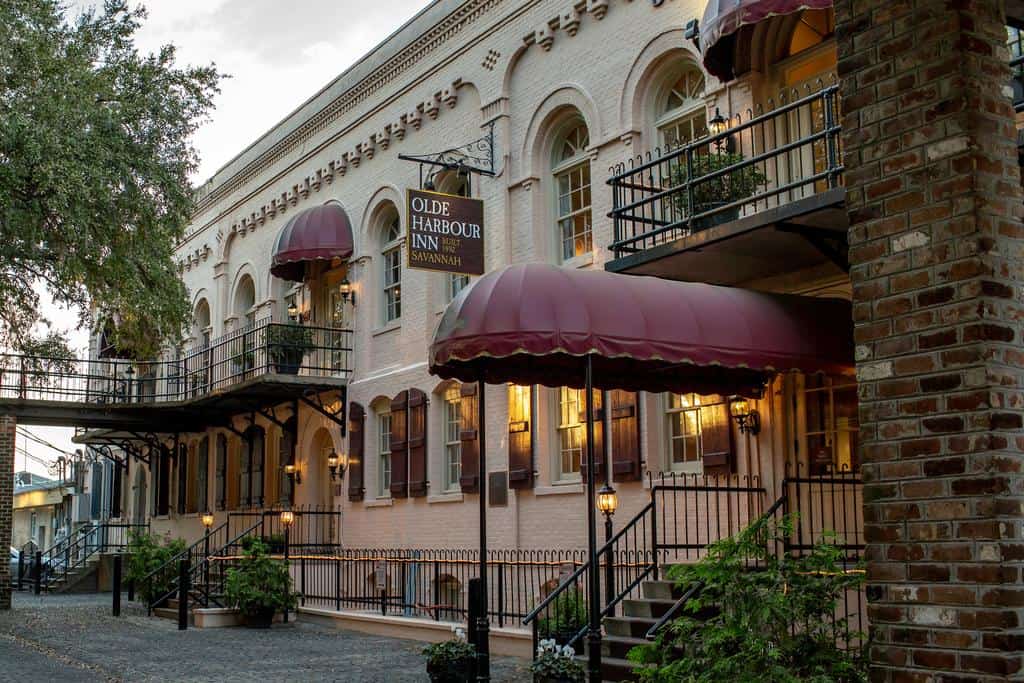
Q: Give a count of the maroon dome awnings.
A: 3